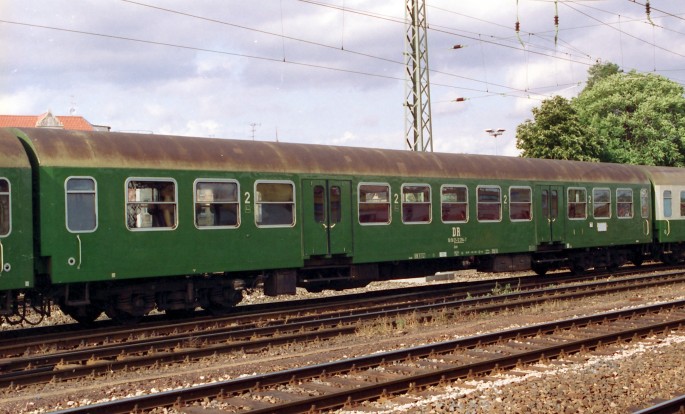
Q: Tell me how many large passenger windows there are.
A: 11